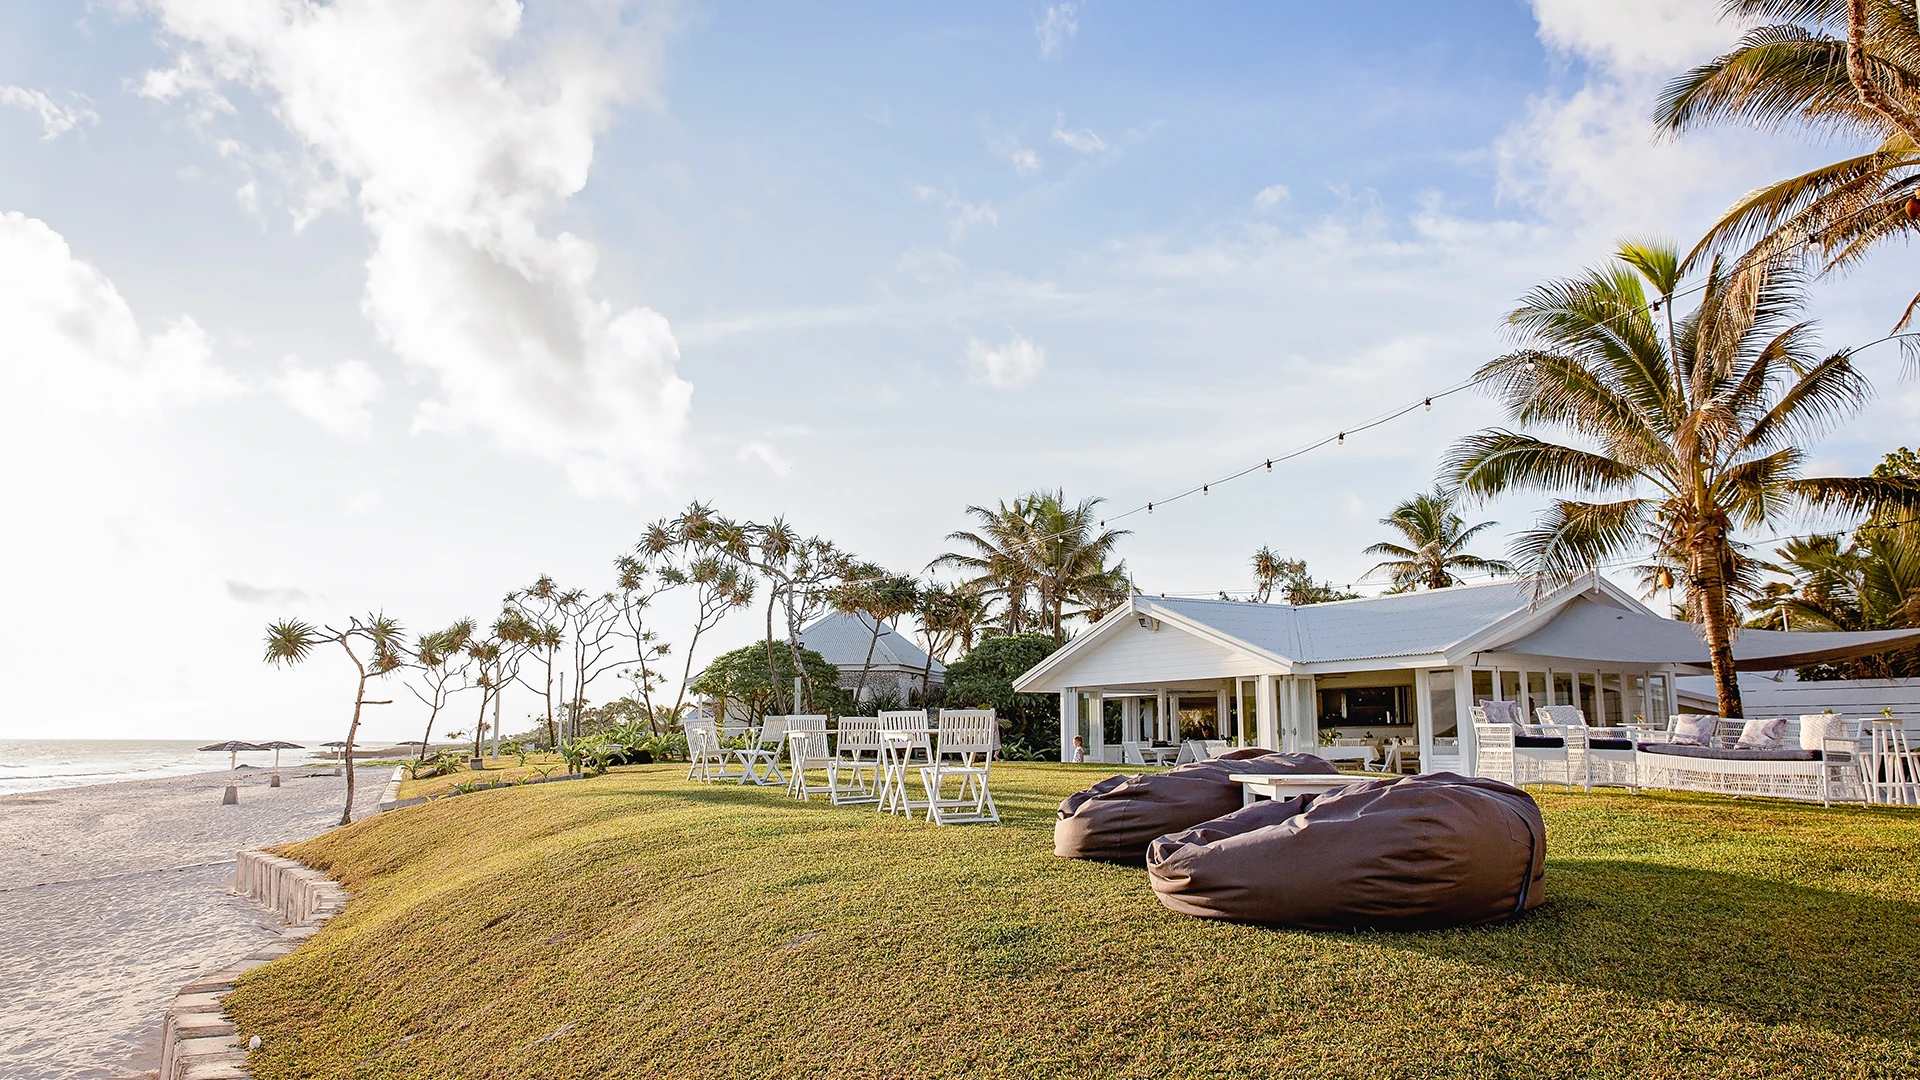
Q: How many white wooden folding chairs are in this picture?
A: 6